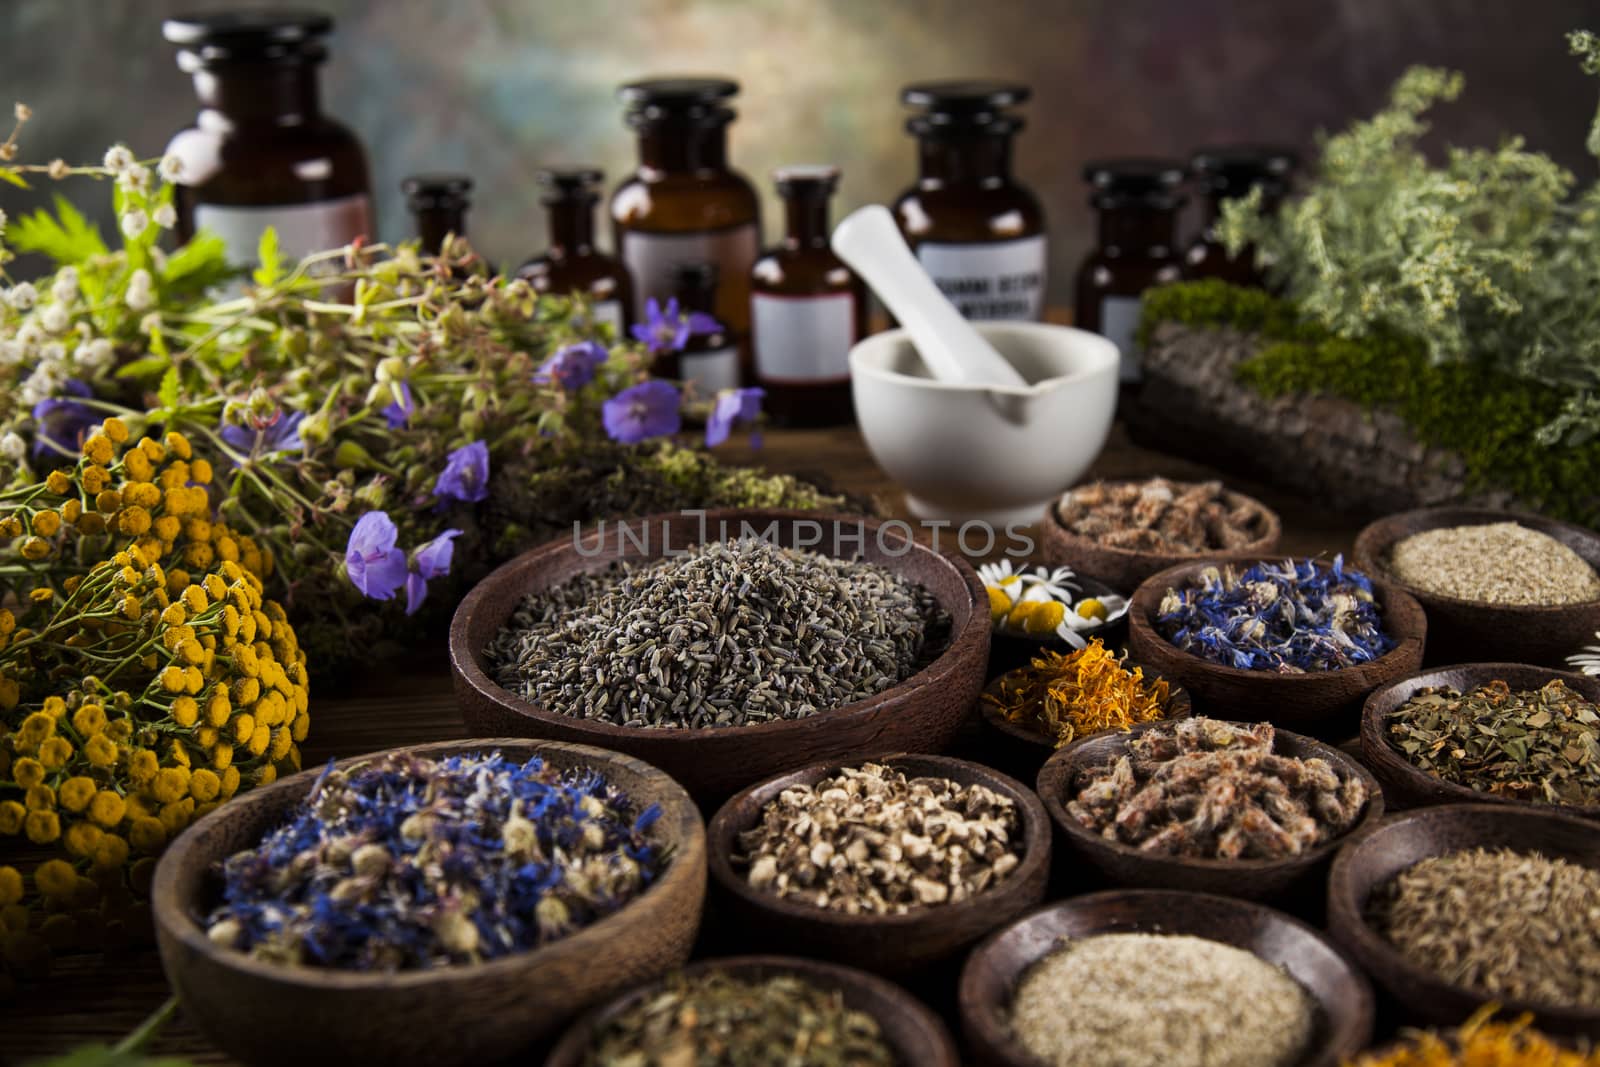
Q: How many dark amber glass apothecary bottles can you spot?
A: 9